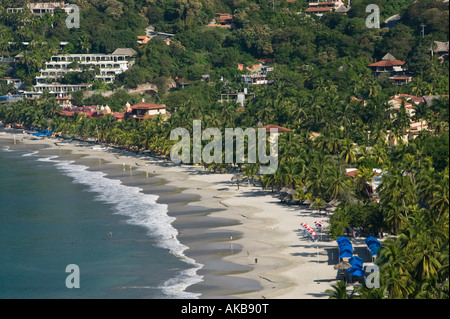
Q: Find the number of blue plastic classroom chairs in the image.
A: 0